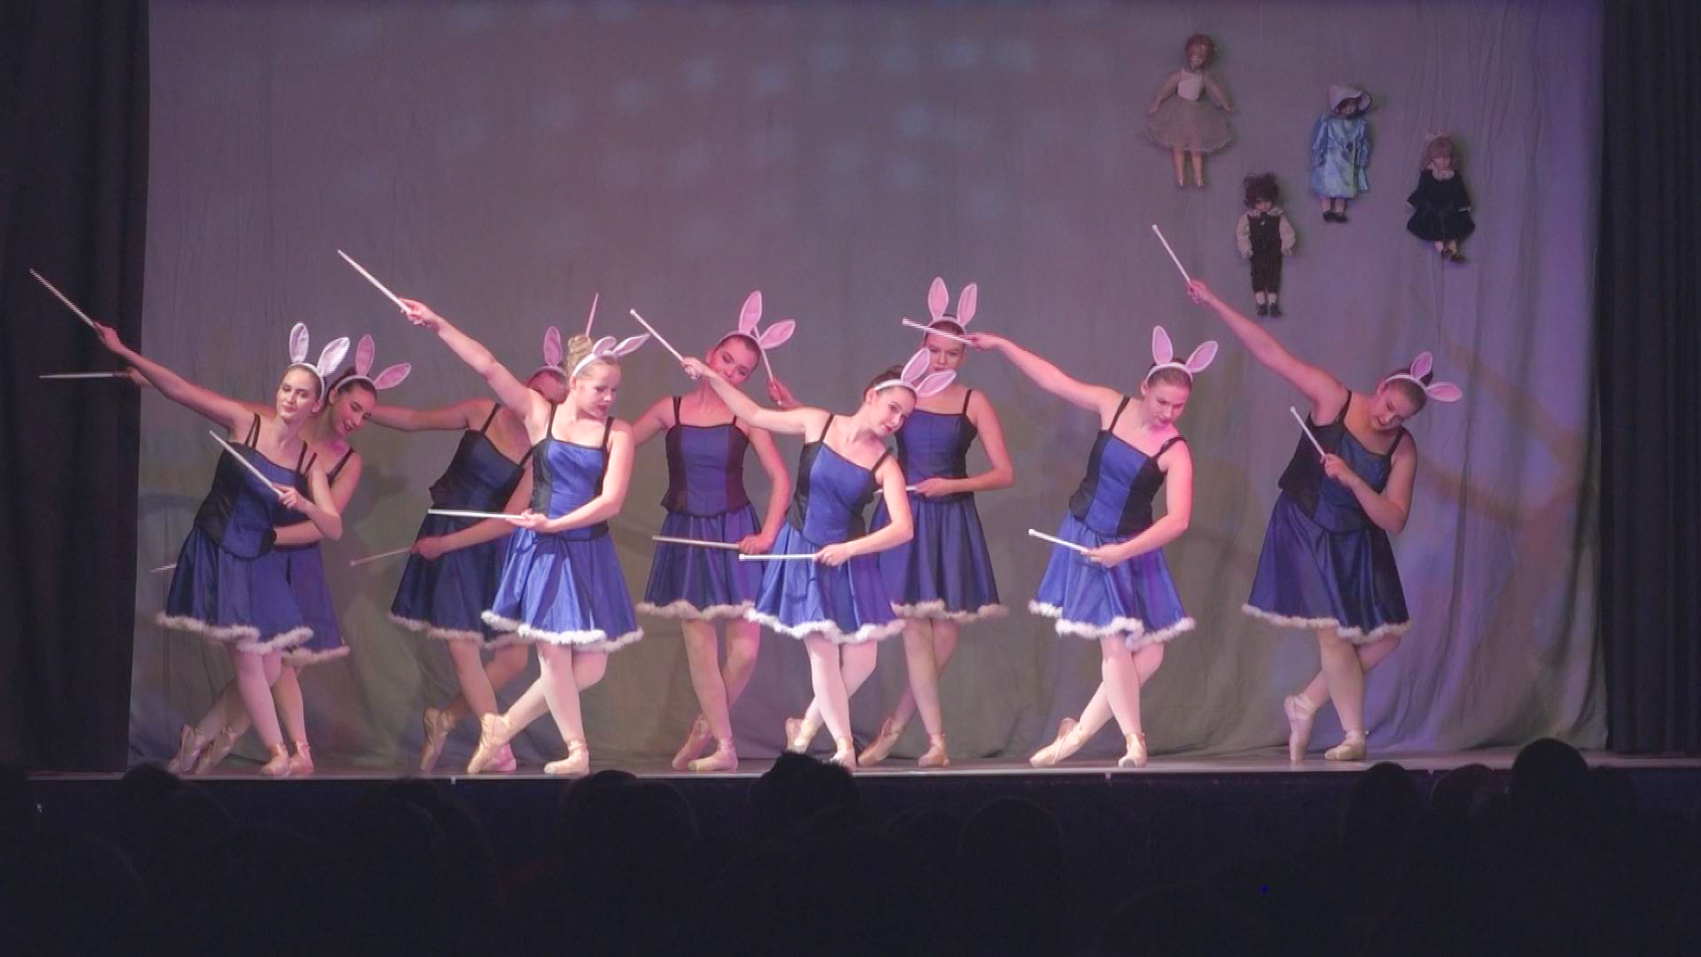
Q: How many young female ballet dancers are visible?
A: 9